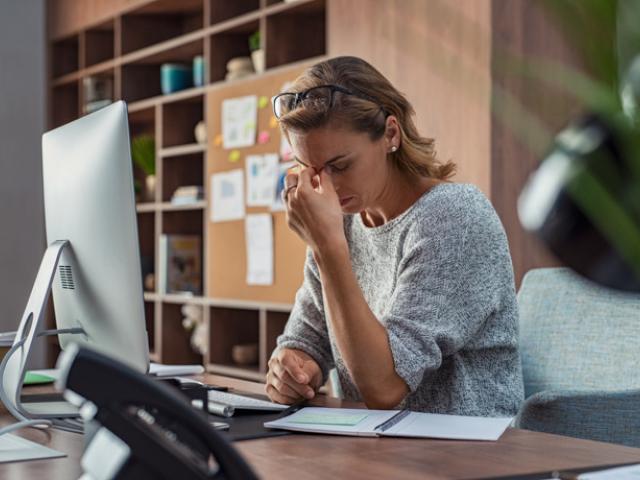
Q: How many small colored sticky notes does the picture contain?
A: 5